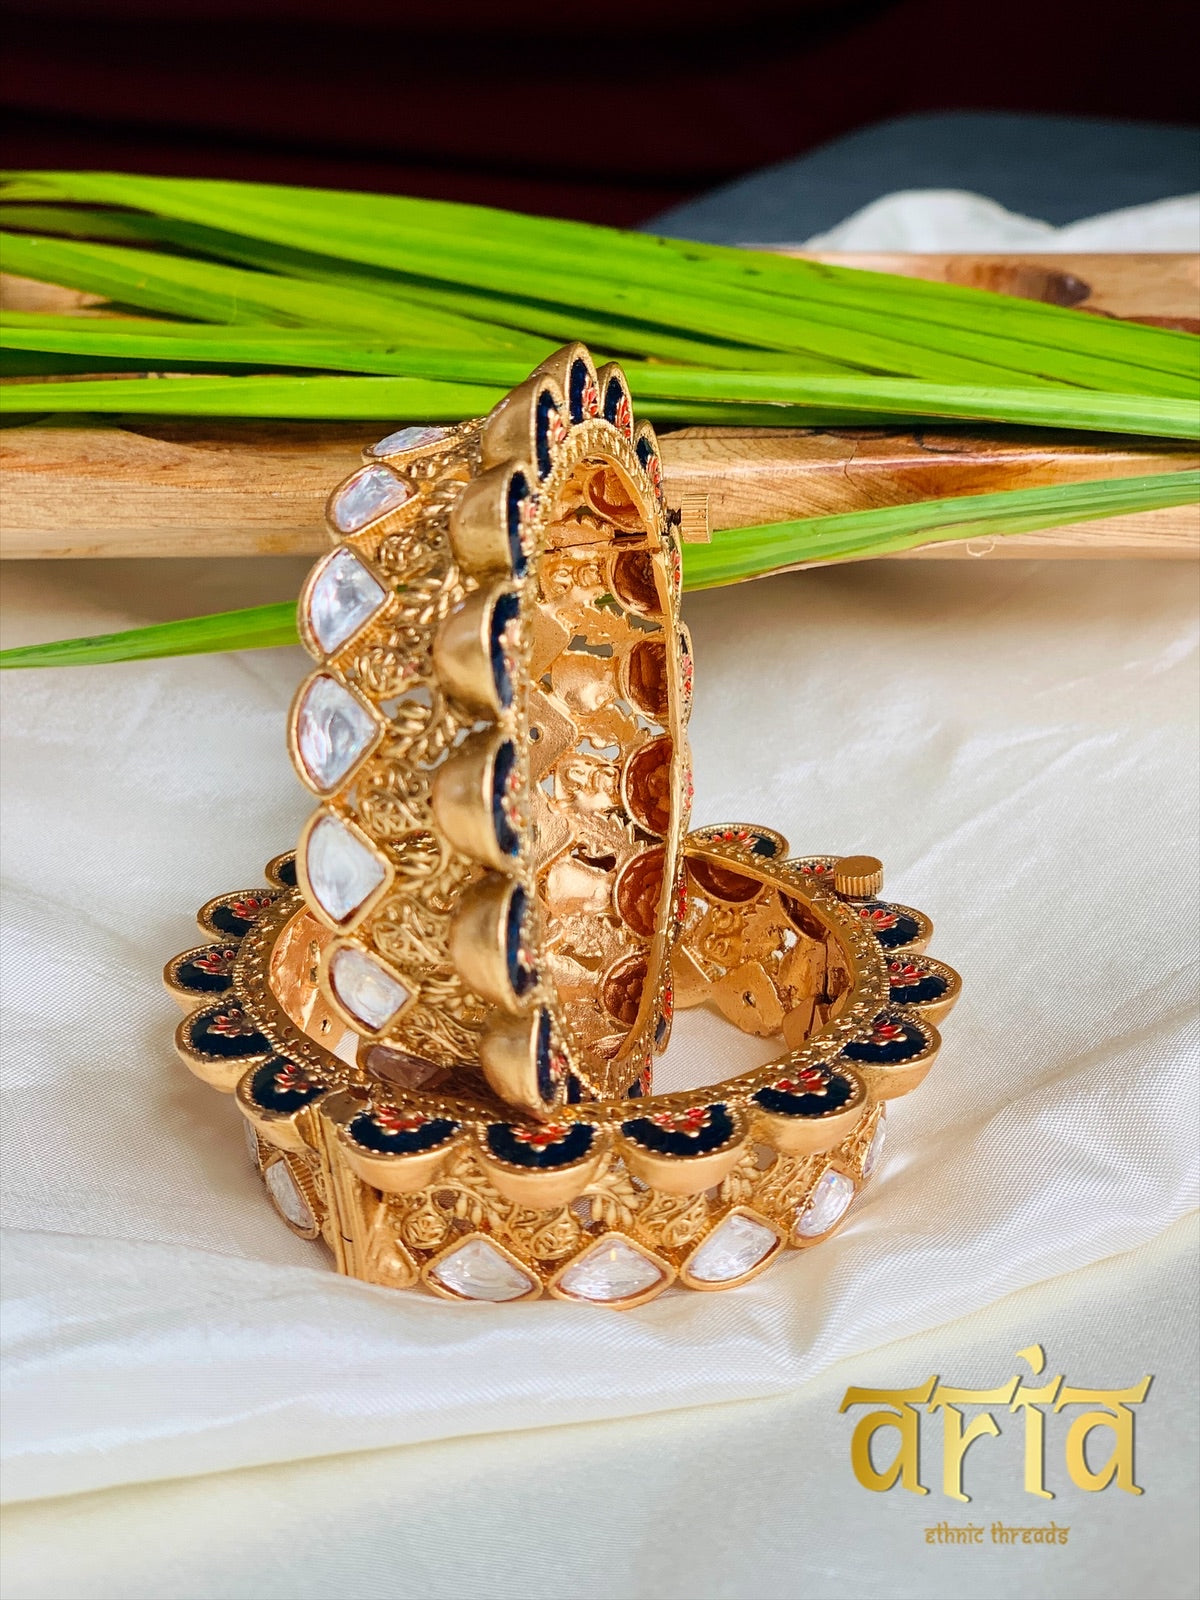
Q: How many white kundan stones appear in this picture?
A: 14